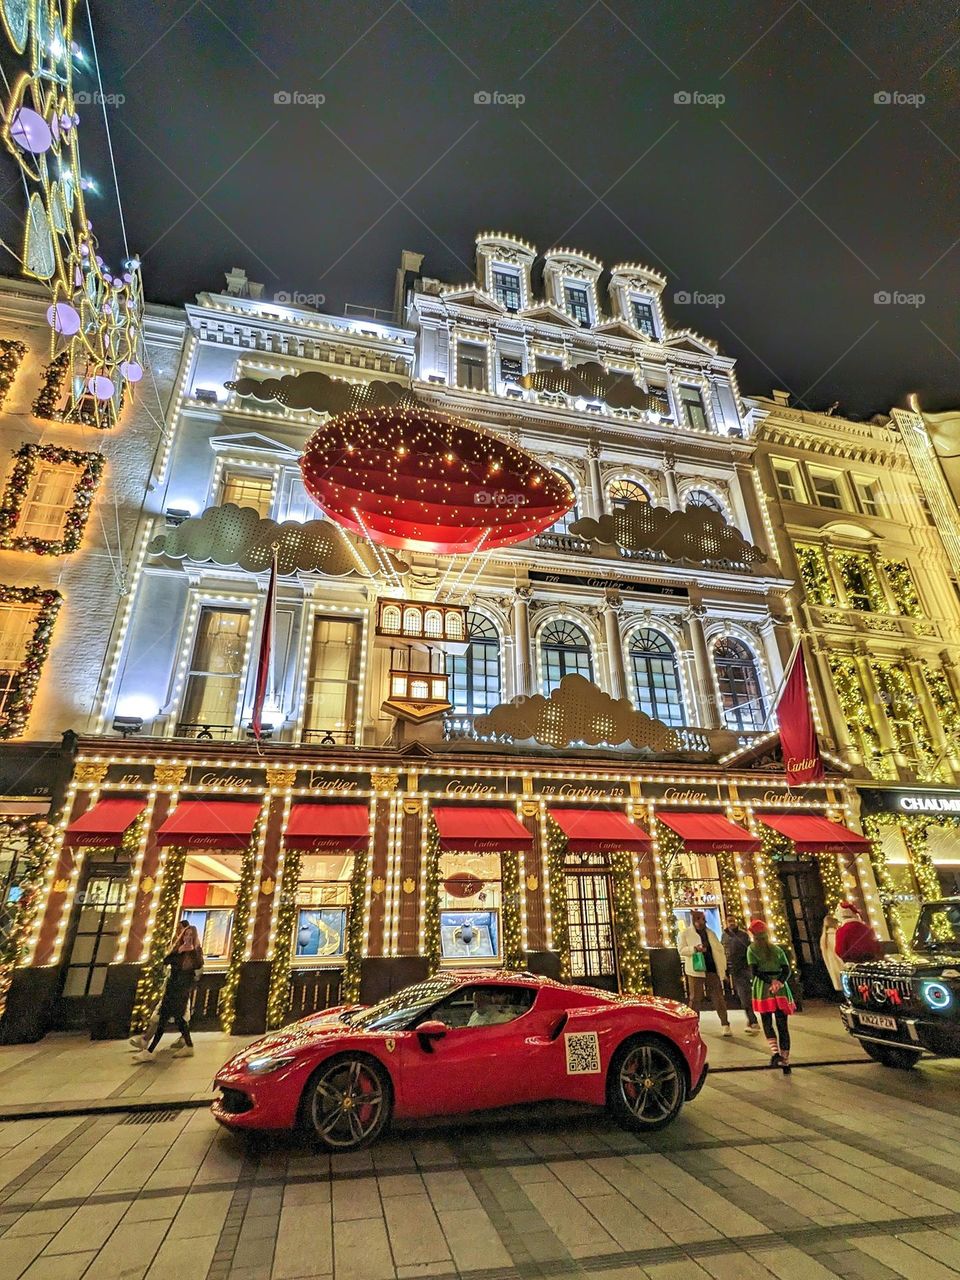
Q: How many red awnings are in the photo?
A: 7